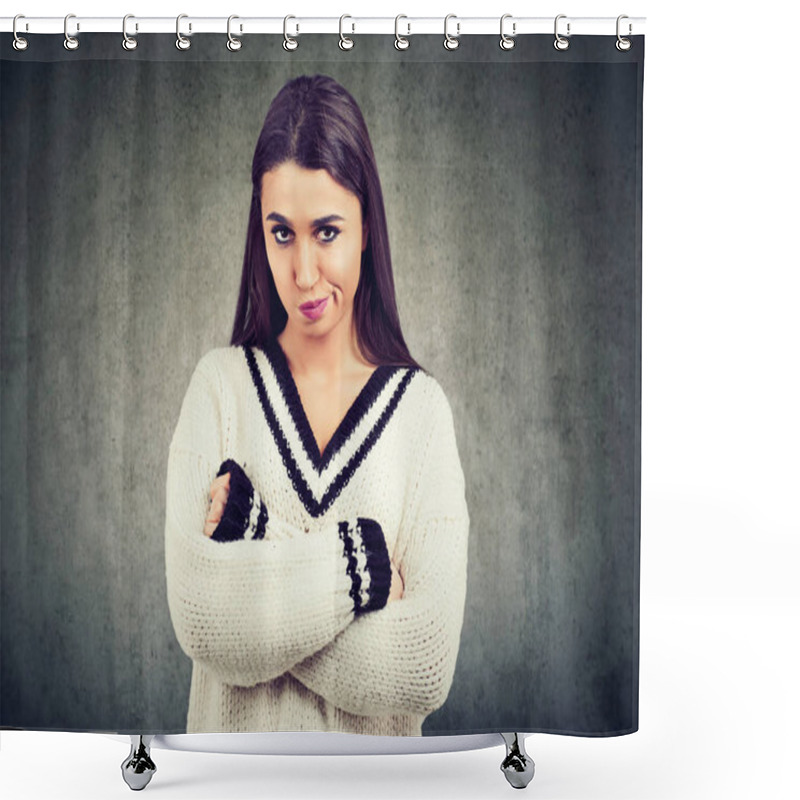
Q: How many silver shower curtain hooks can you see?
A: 12